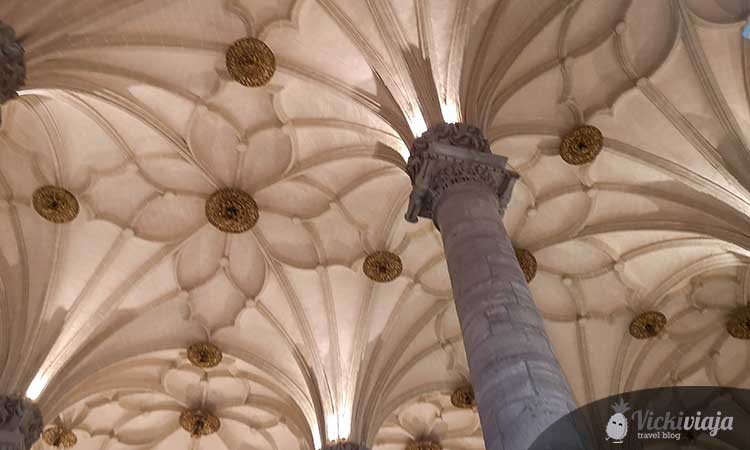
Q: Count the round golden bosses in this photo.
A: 13